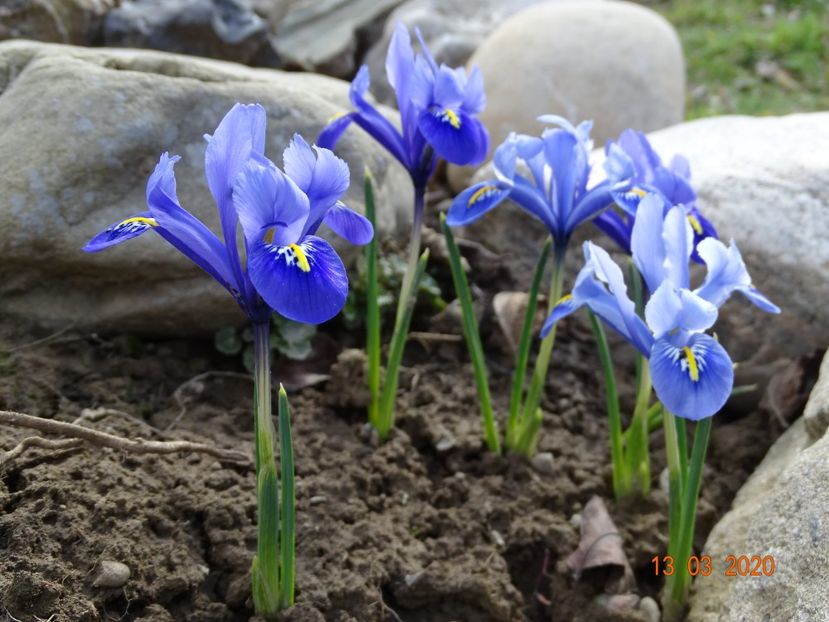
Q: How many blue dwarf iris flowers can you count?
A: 5